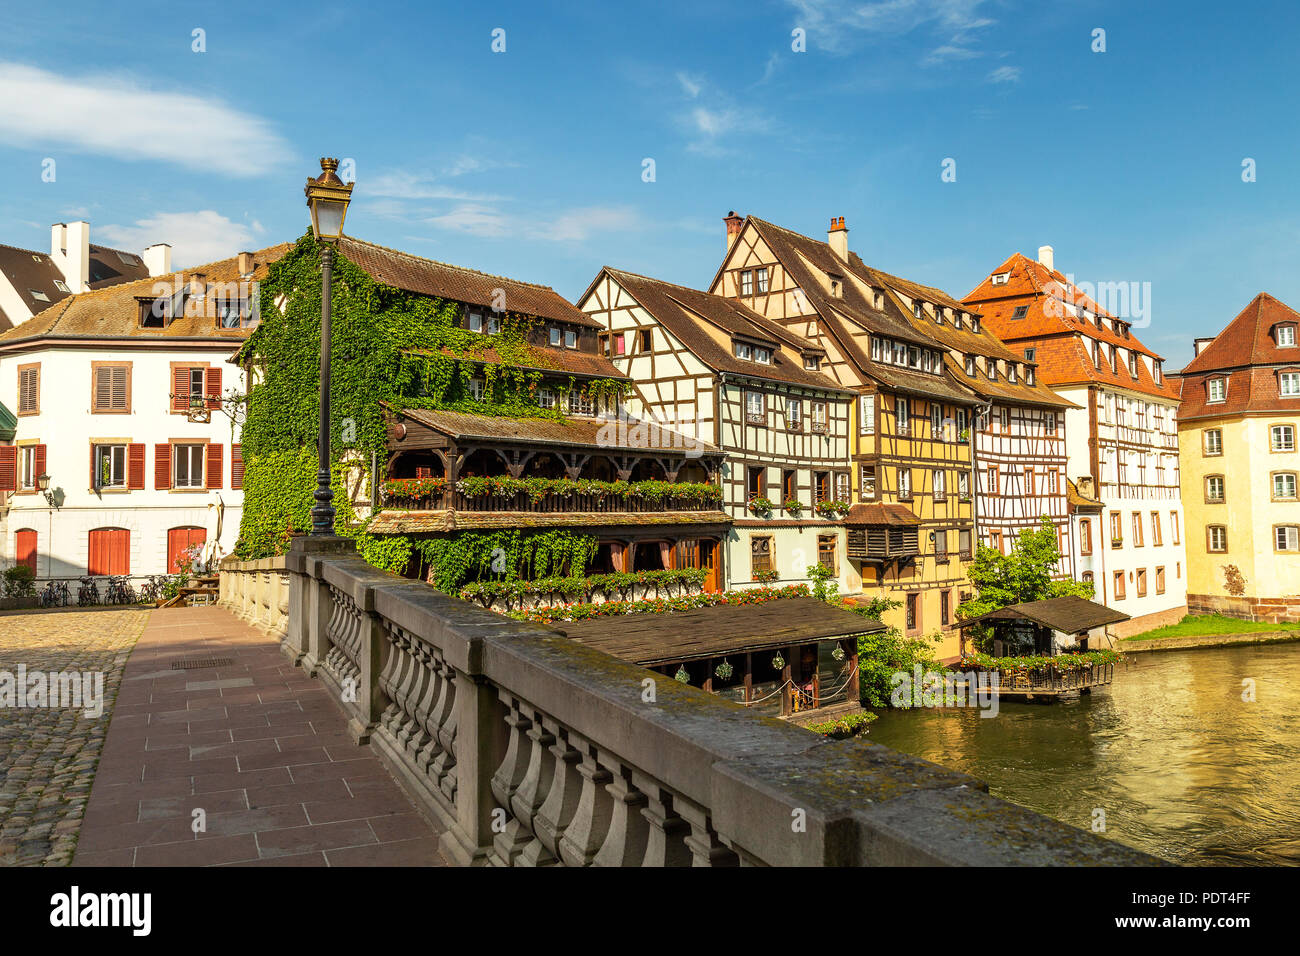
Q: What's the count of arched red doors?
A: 3